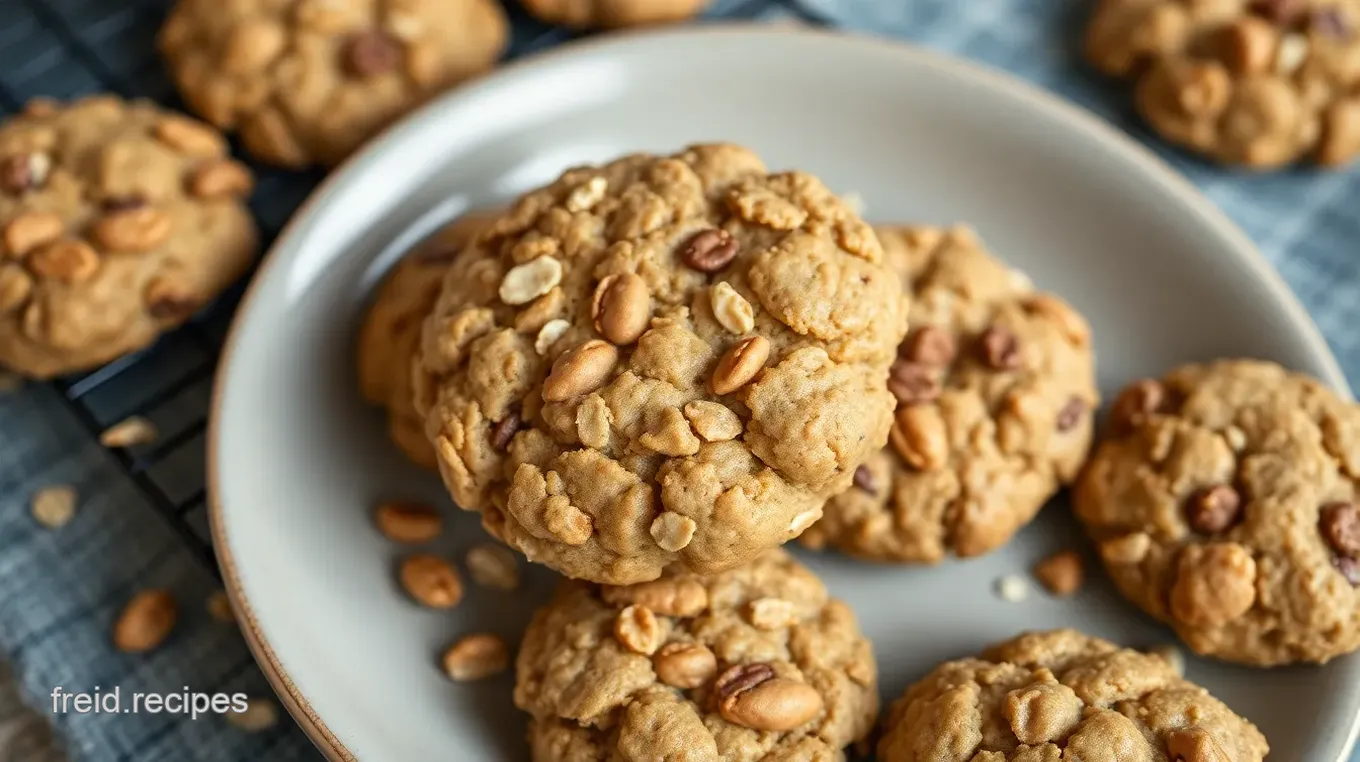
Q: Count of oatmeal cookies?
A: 10